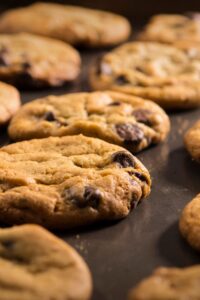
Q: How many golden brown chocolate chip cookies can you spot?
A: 11